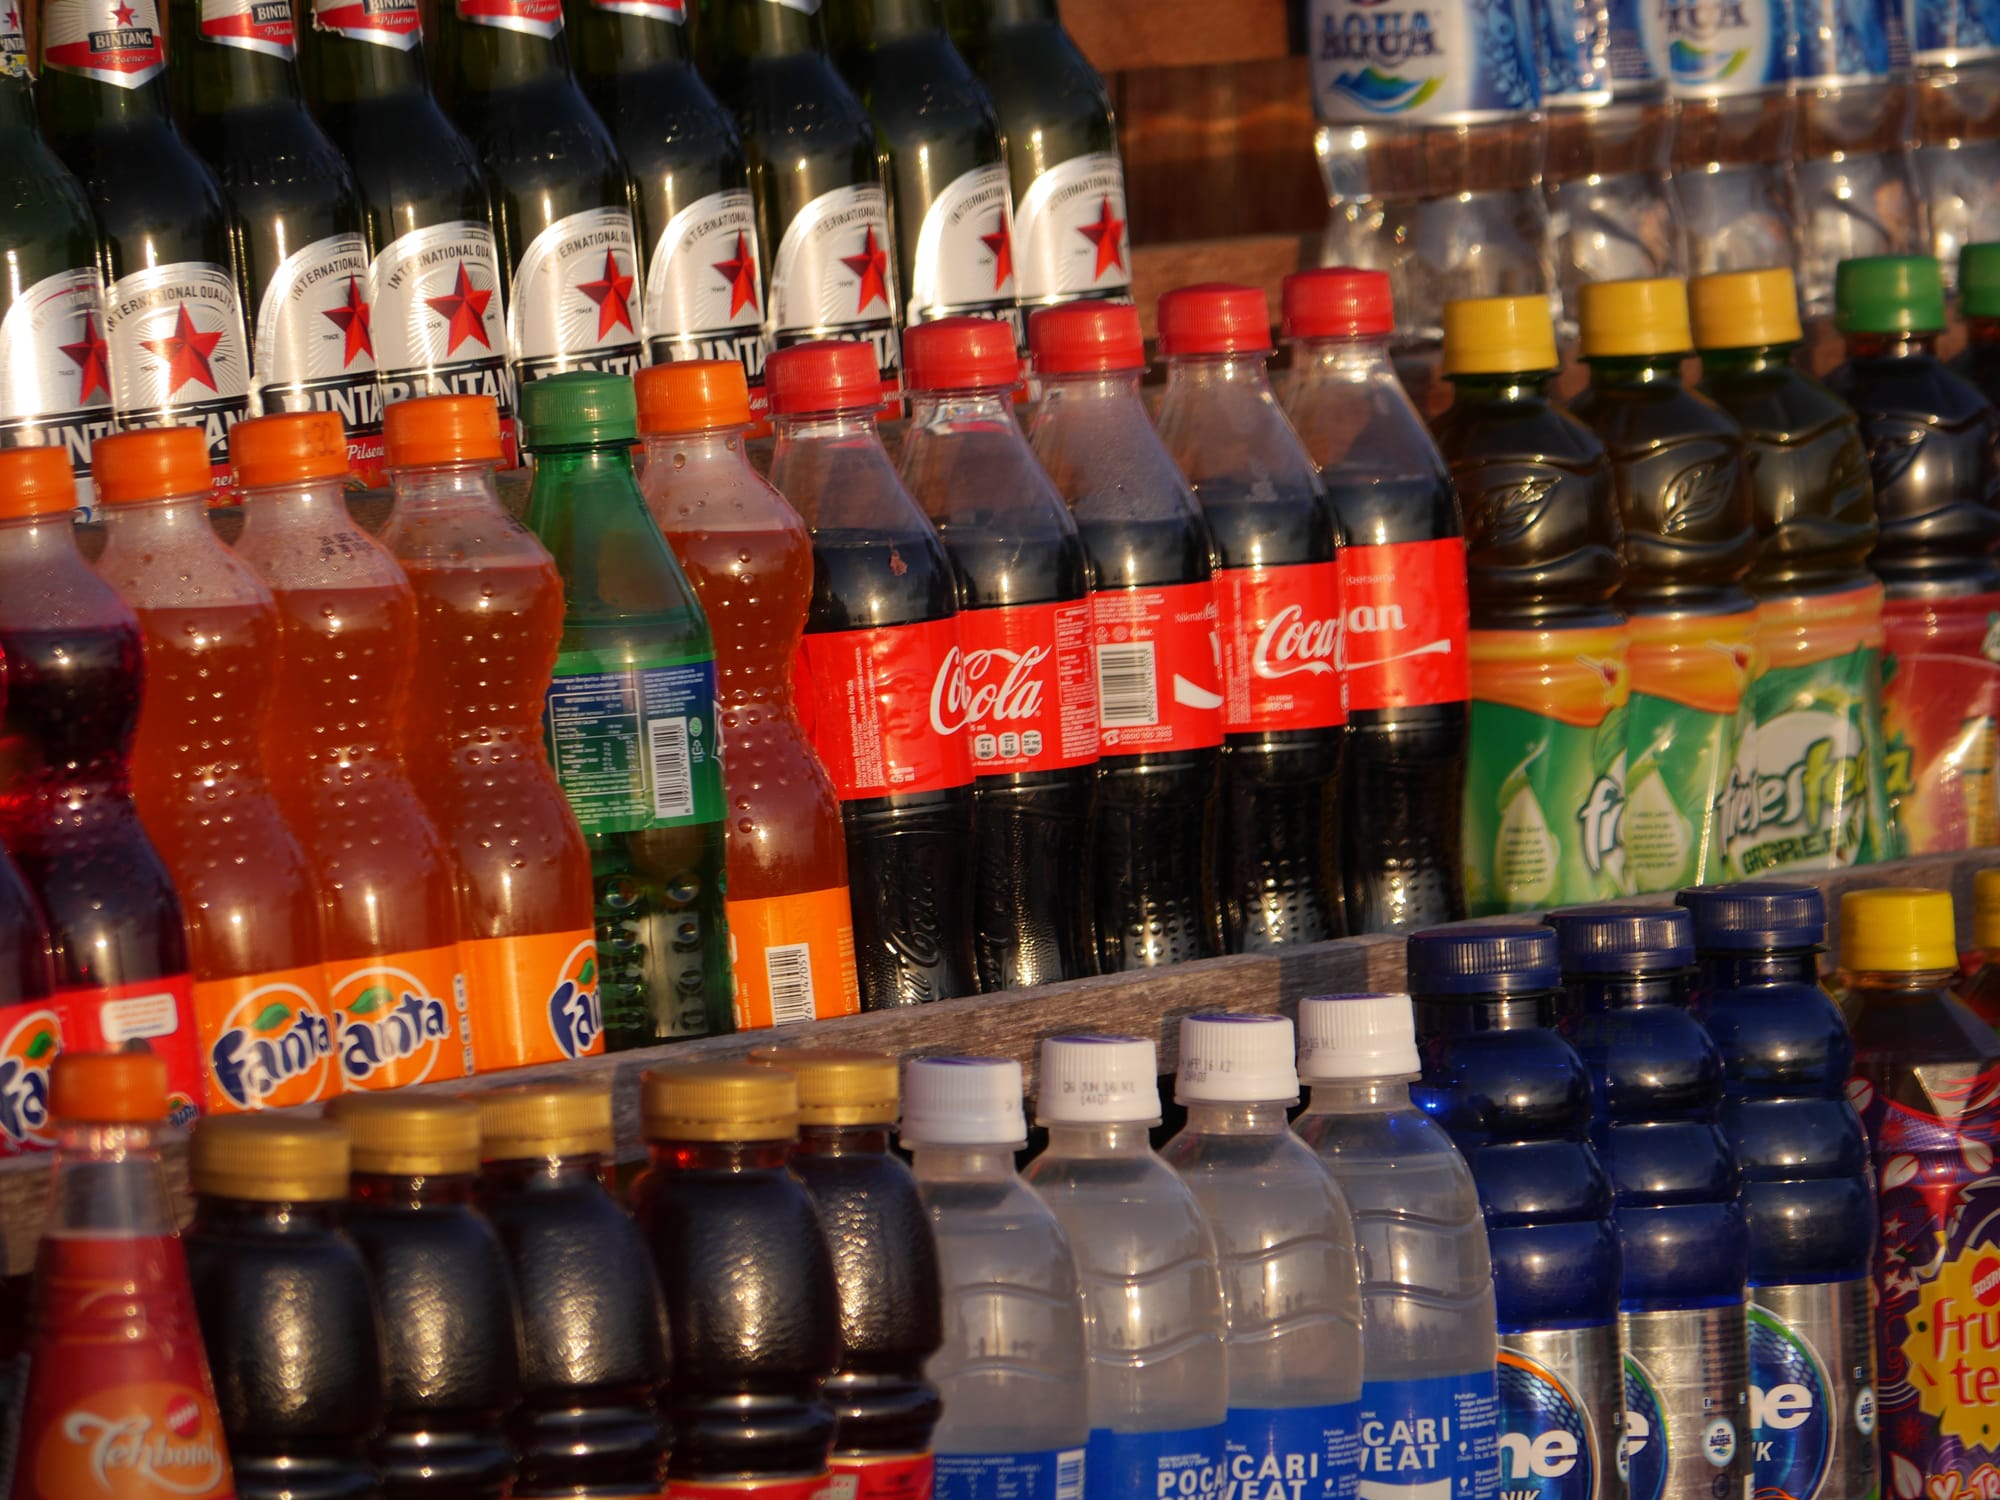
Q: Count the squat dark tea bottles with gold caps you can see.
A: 5